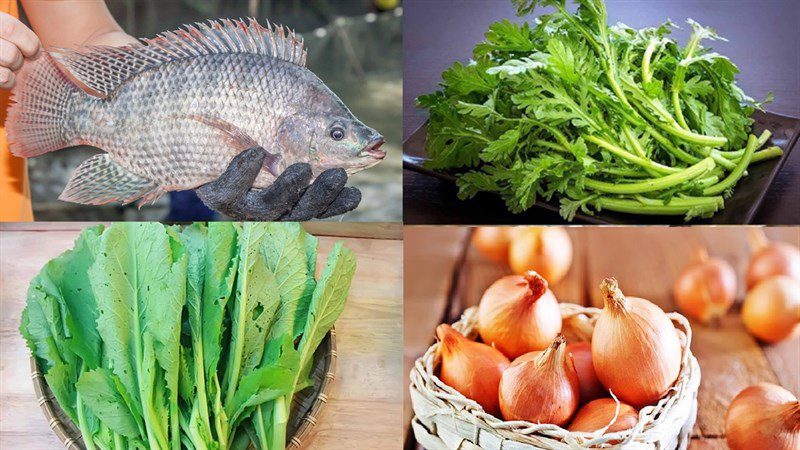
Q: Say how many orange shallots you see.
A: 12